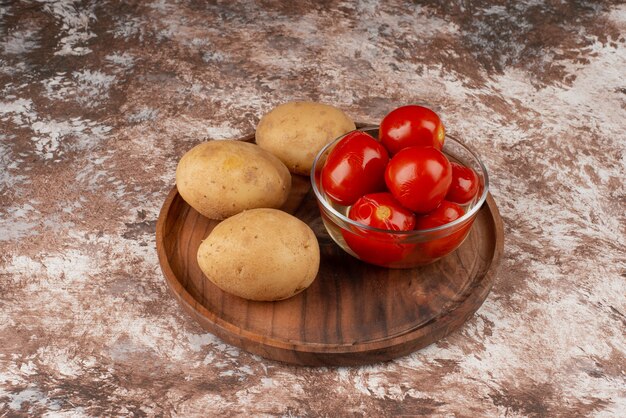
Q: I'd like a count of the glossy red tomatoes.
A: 6